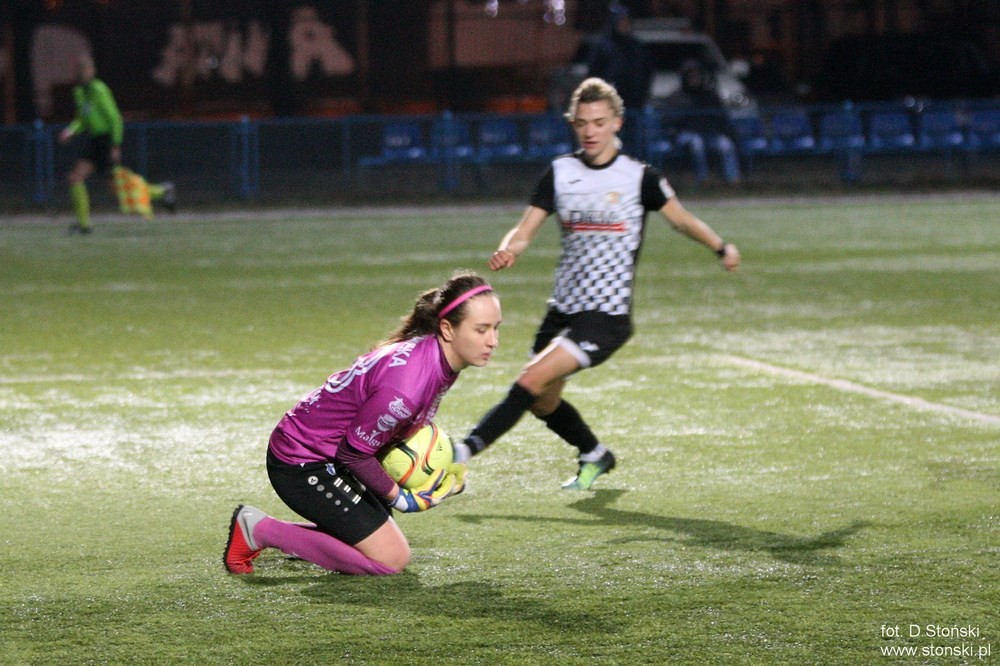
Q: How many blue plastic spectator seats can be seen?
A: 11